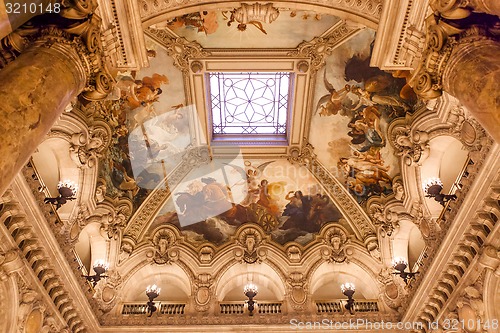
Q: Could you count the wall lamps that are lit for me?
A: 7